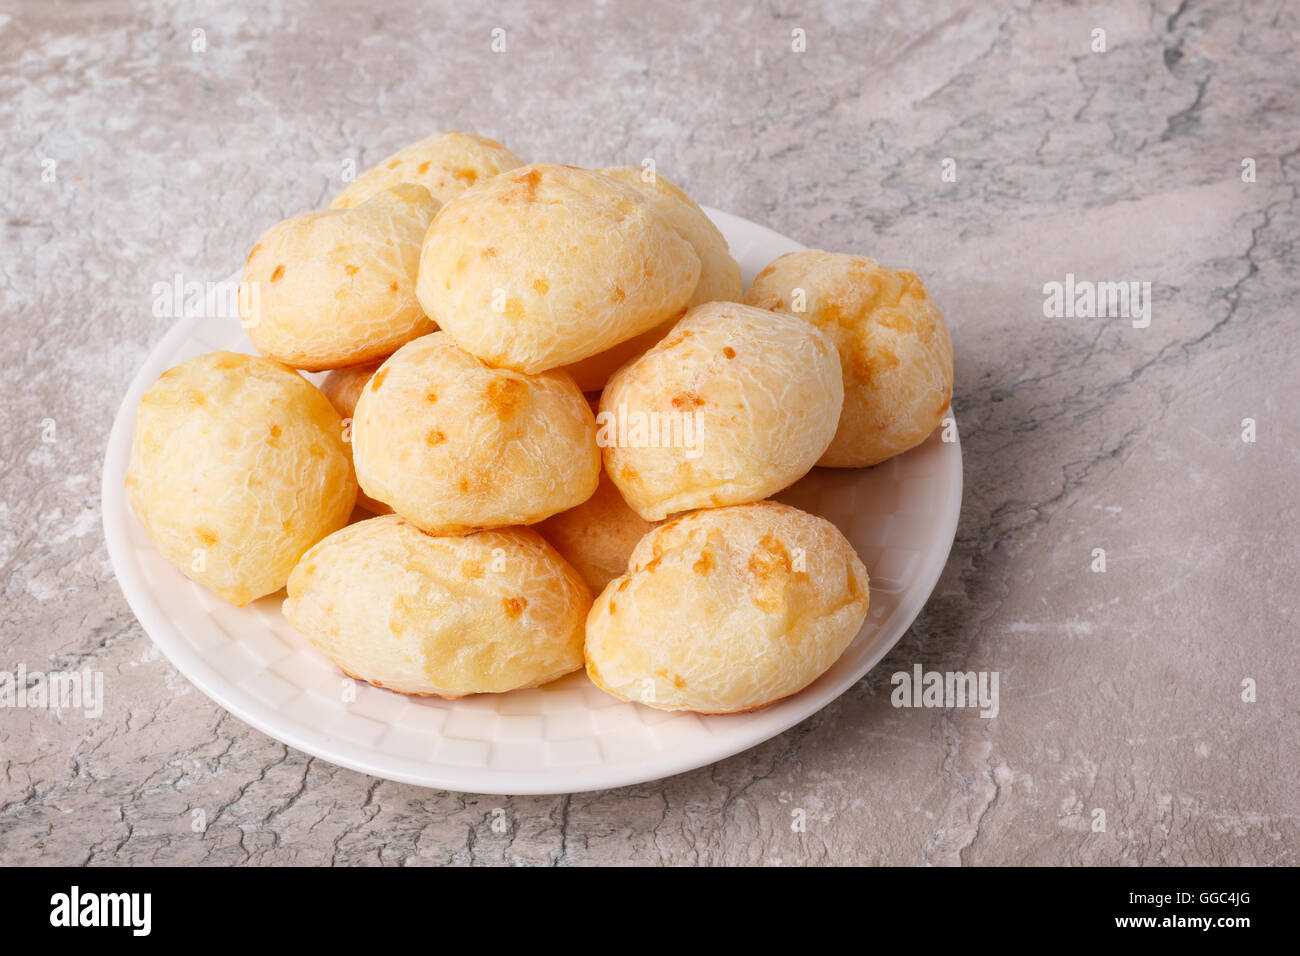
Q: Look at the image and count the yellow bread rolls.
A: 12